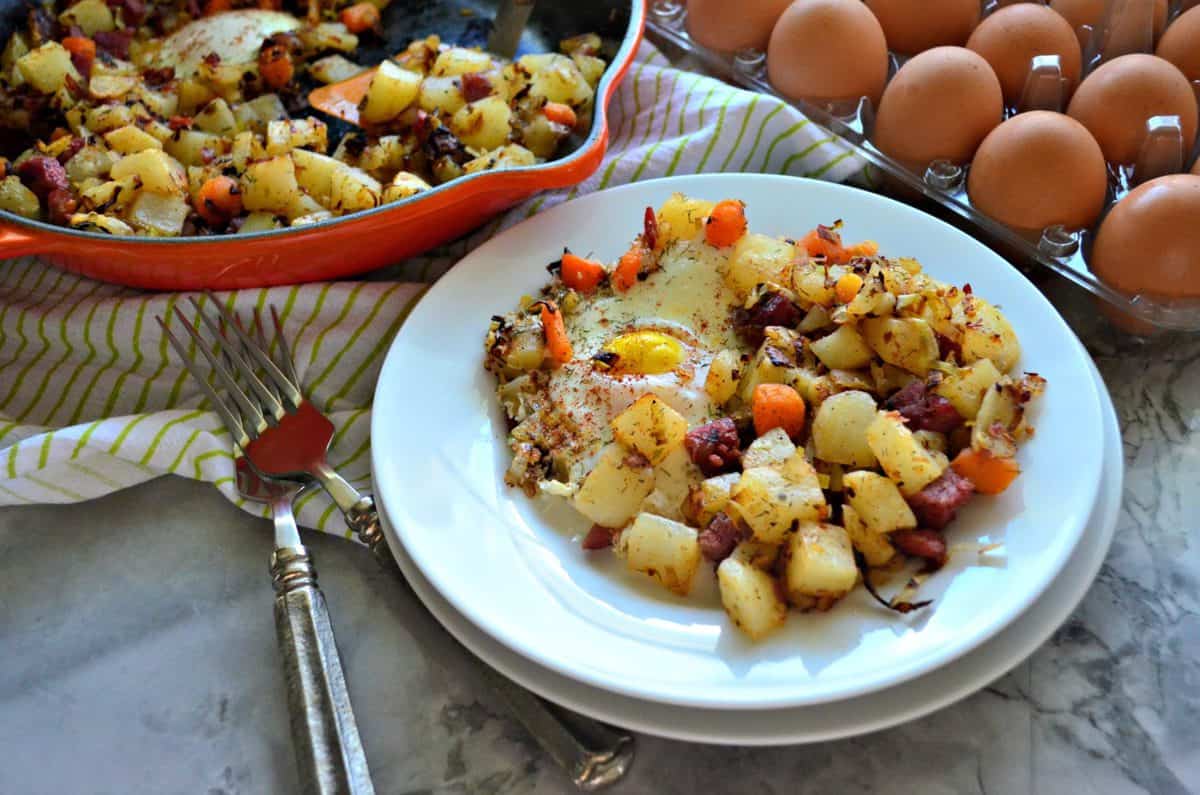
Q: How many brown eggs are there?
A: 10